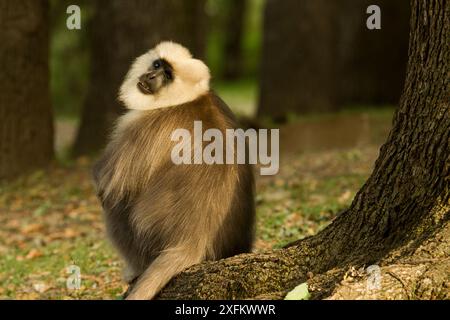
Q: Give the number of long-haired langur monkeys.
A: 1